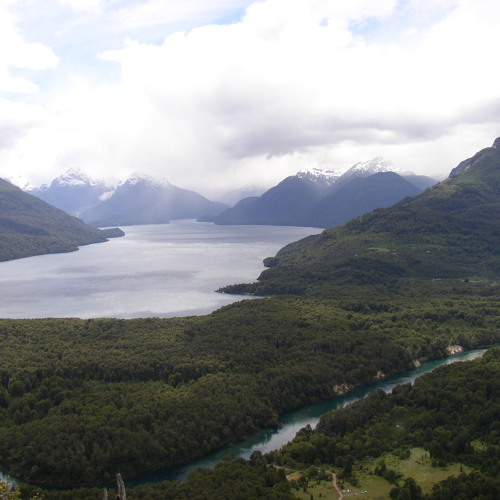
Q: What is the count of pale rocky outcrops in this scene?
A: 4